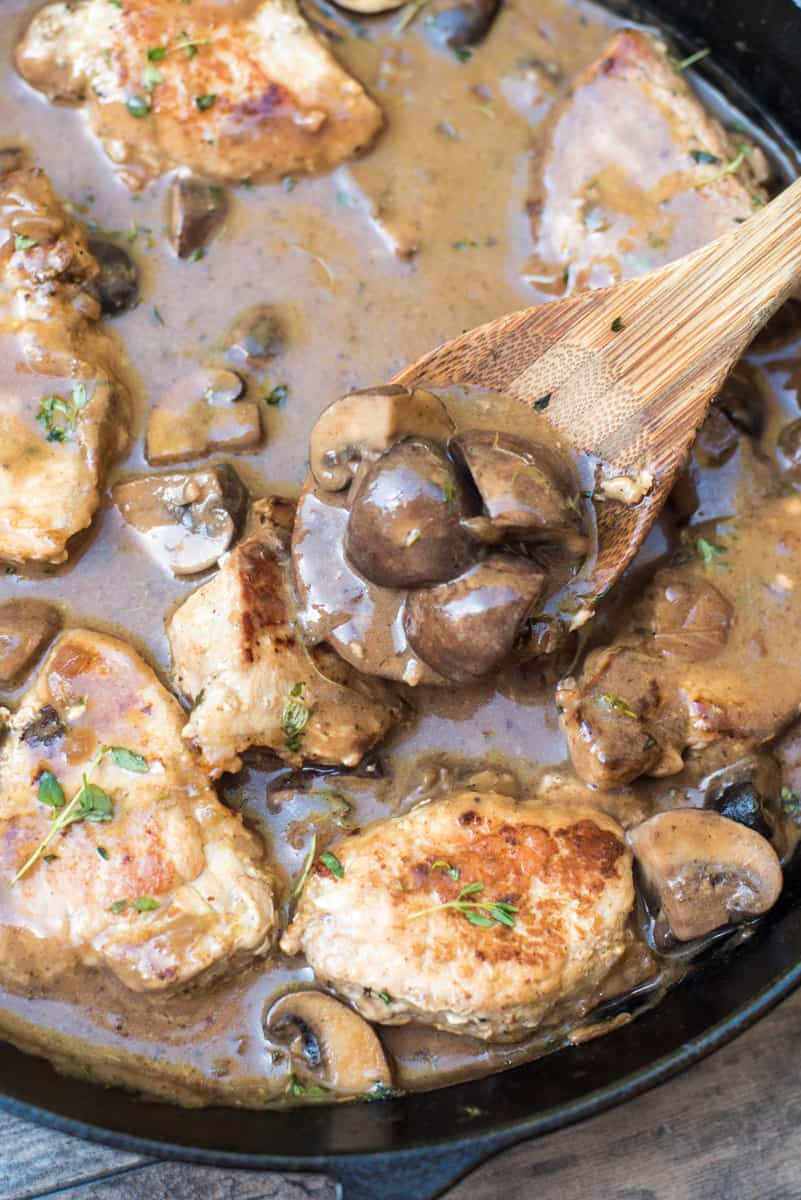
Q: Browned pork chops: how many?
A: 7